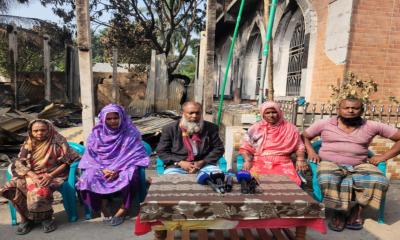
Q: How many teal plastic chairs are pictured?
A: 5